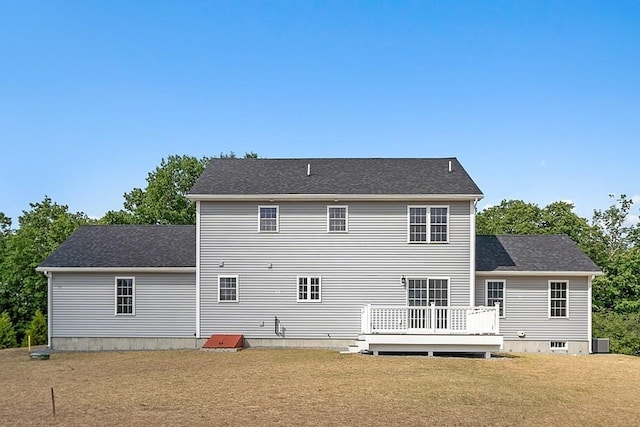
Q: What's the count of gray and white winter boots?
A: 0